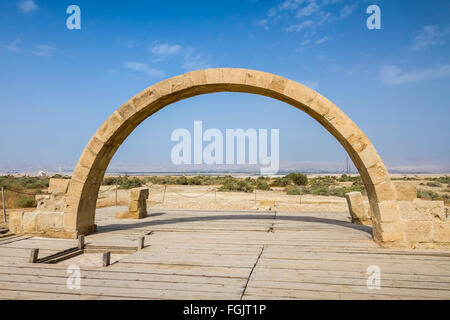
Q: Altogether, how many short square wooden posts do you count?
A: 4